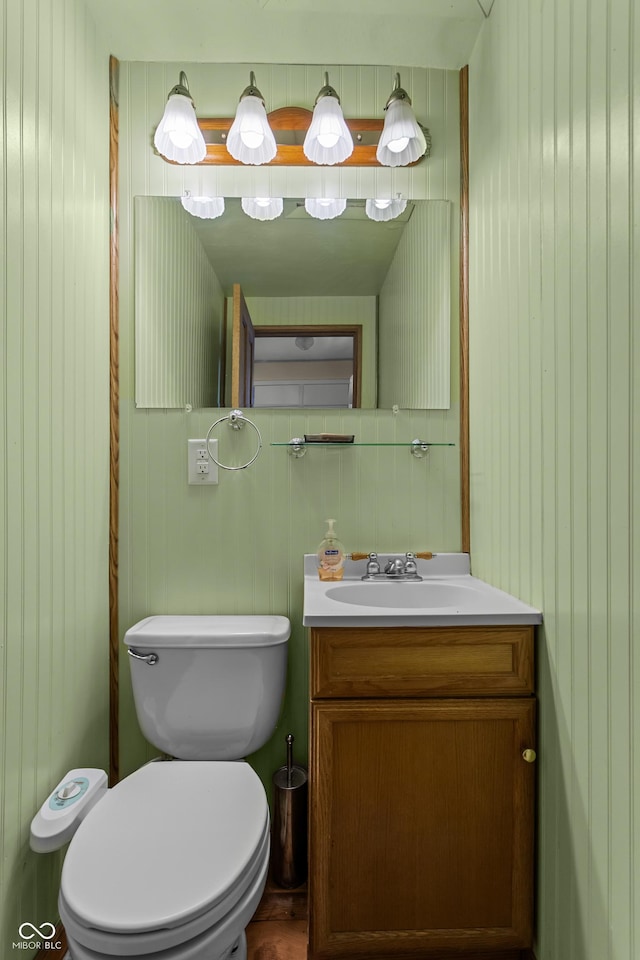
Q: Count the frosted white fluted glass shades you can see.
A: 4